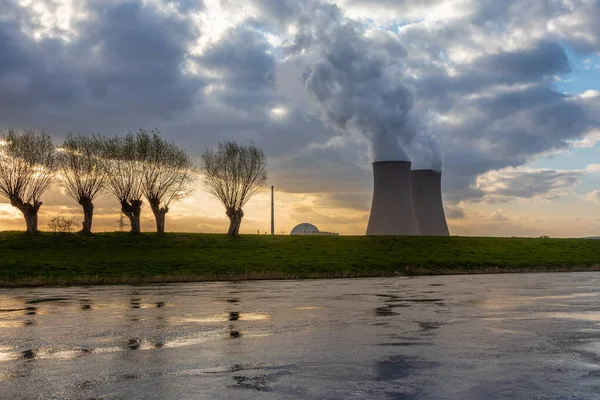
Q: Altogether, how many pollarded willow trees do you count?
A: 5